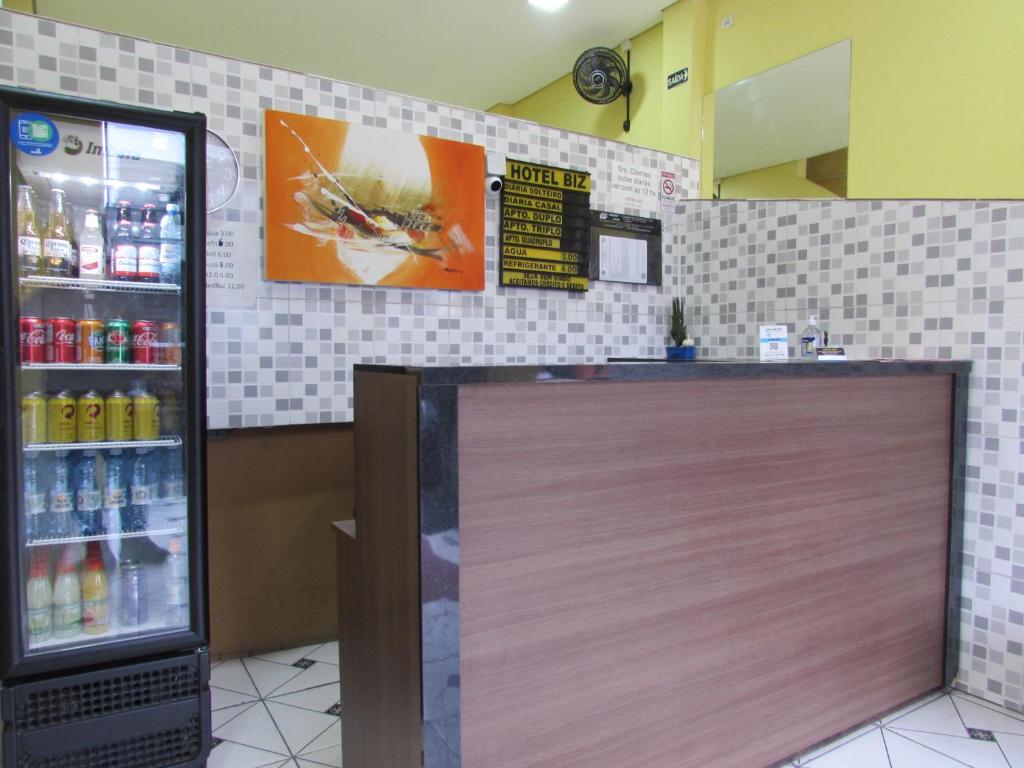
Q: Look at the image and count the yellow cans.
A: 5